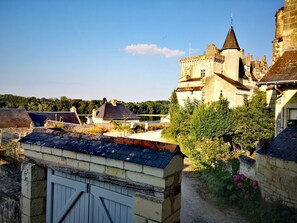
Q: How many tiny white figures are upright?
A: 2